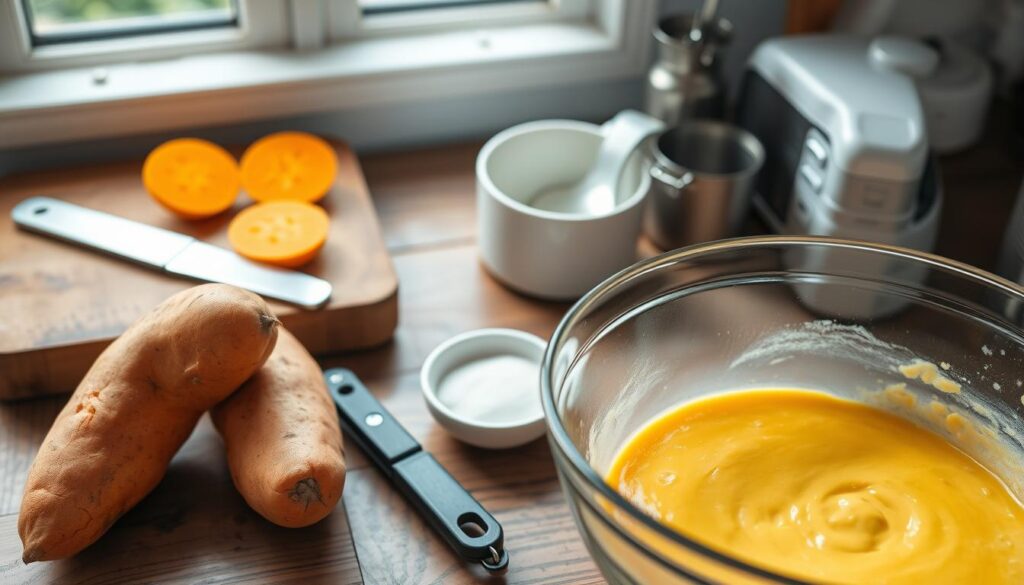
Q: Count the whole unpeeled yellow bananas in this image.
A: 0